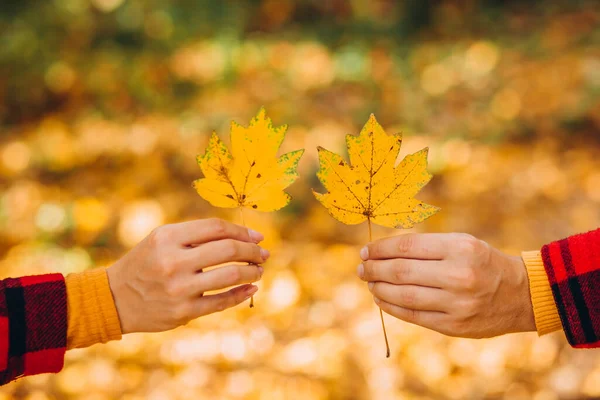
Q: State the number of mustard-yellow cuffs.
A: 2